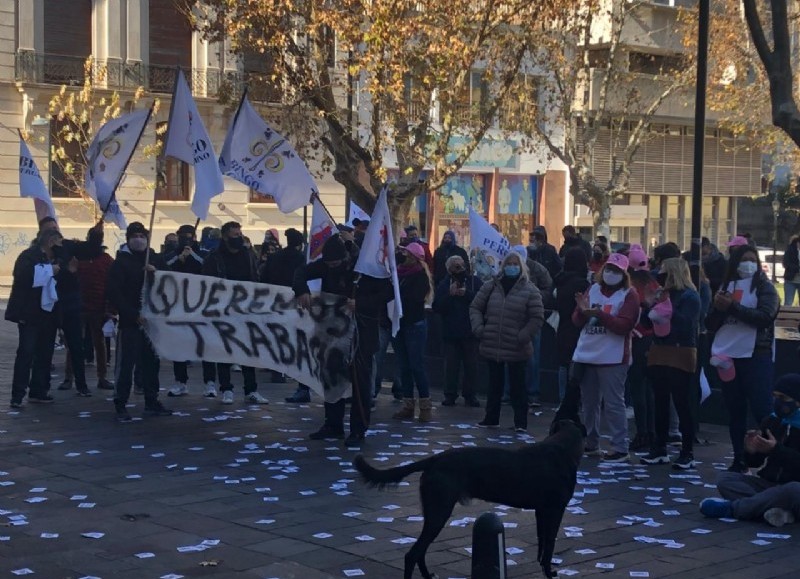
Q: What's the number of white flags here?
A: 8